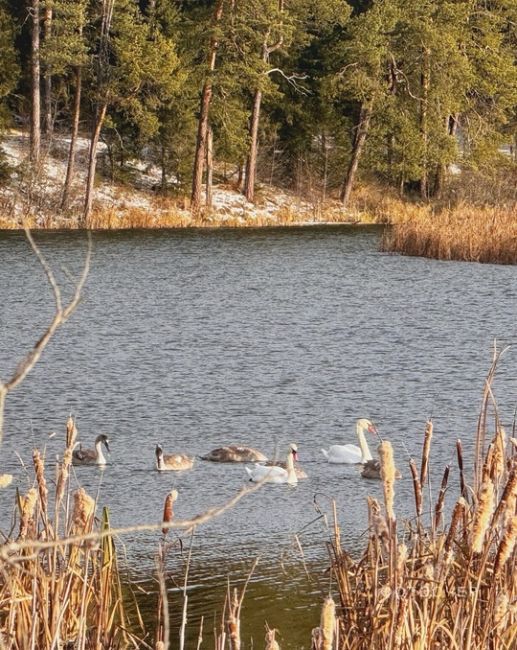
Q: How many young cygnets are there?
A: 5